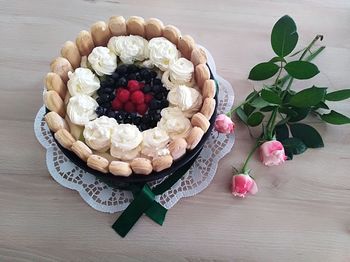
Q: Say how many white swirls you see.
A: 11